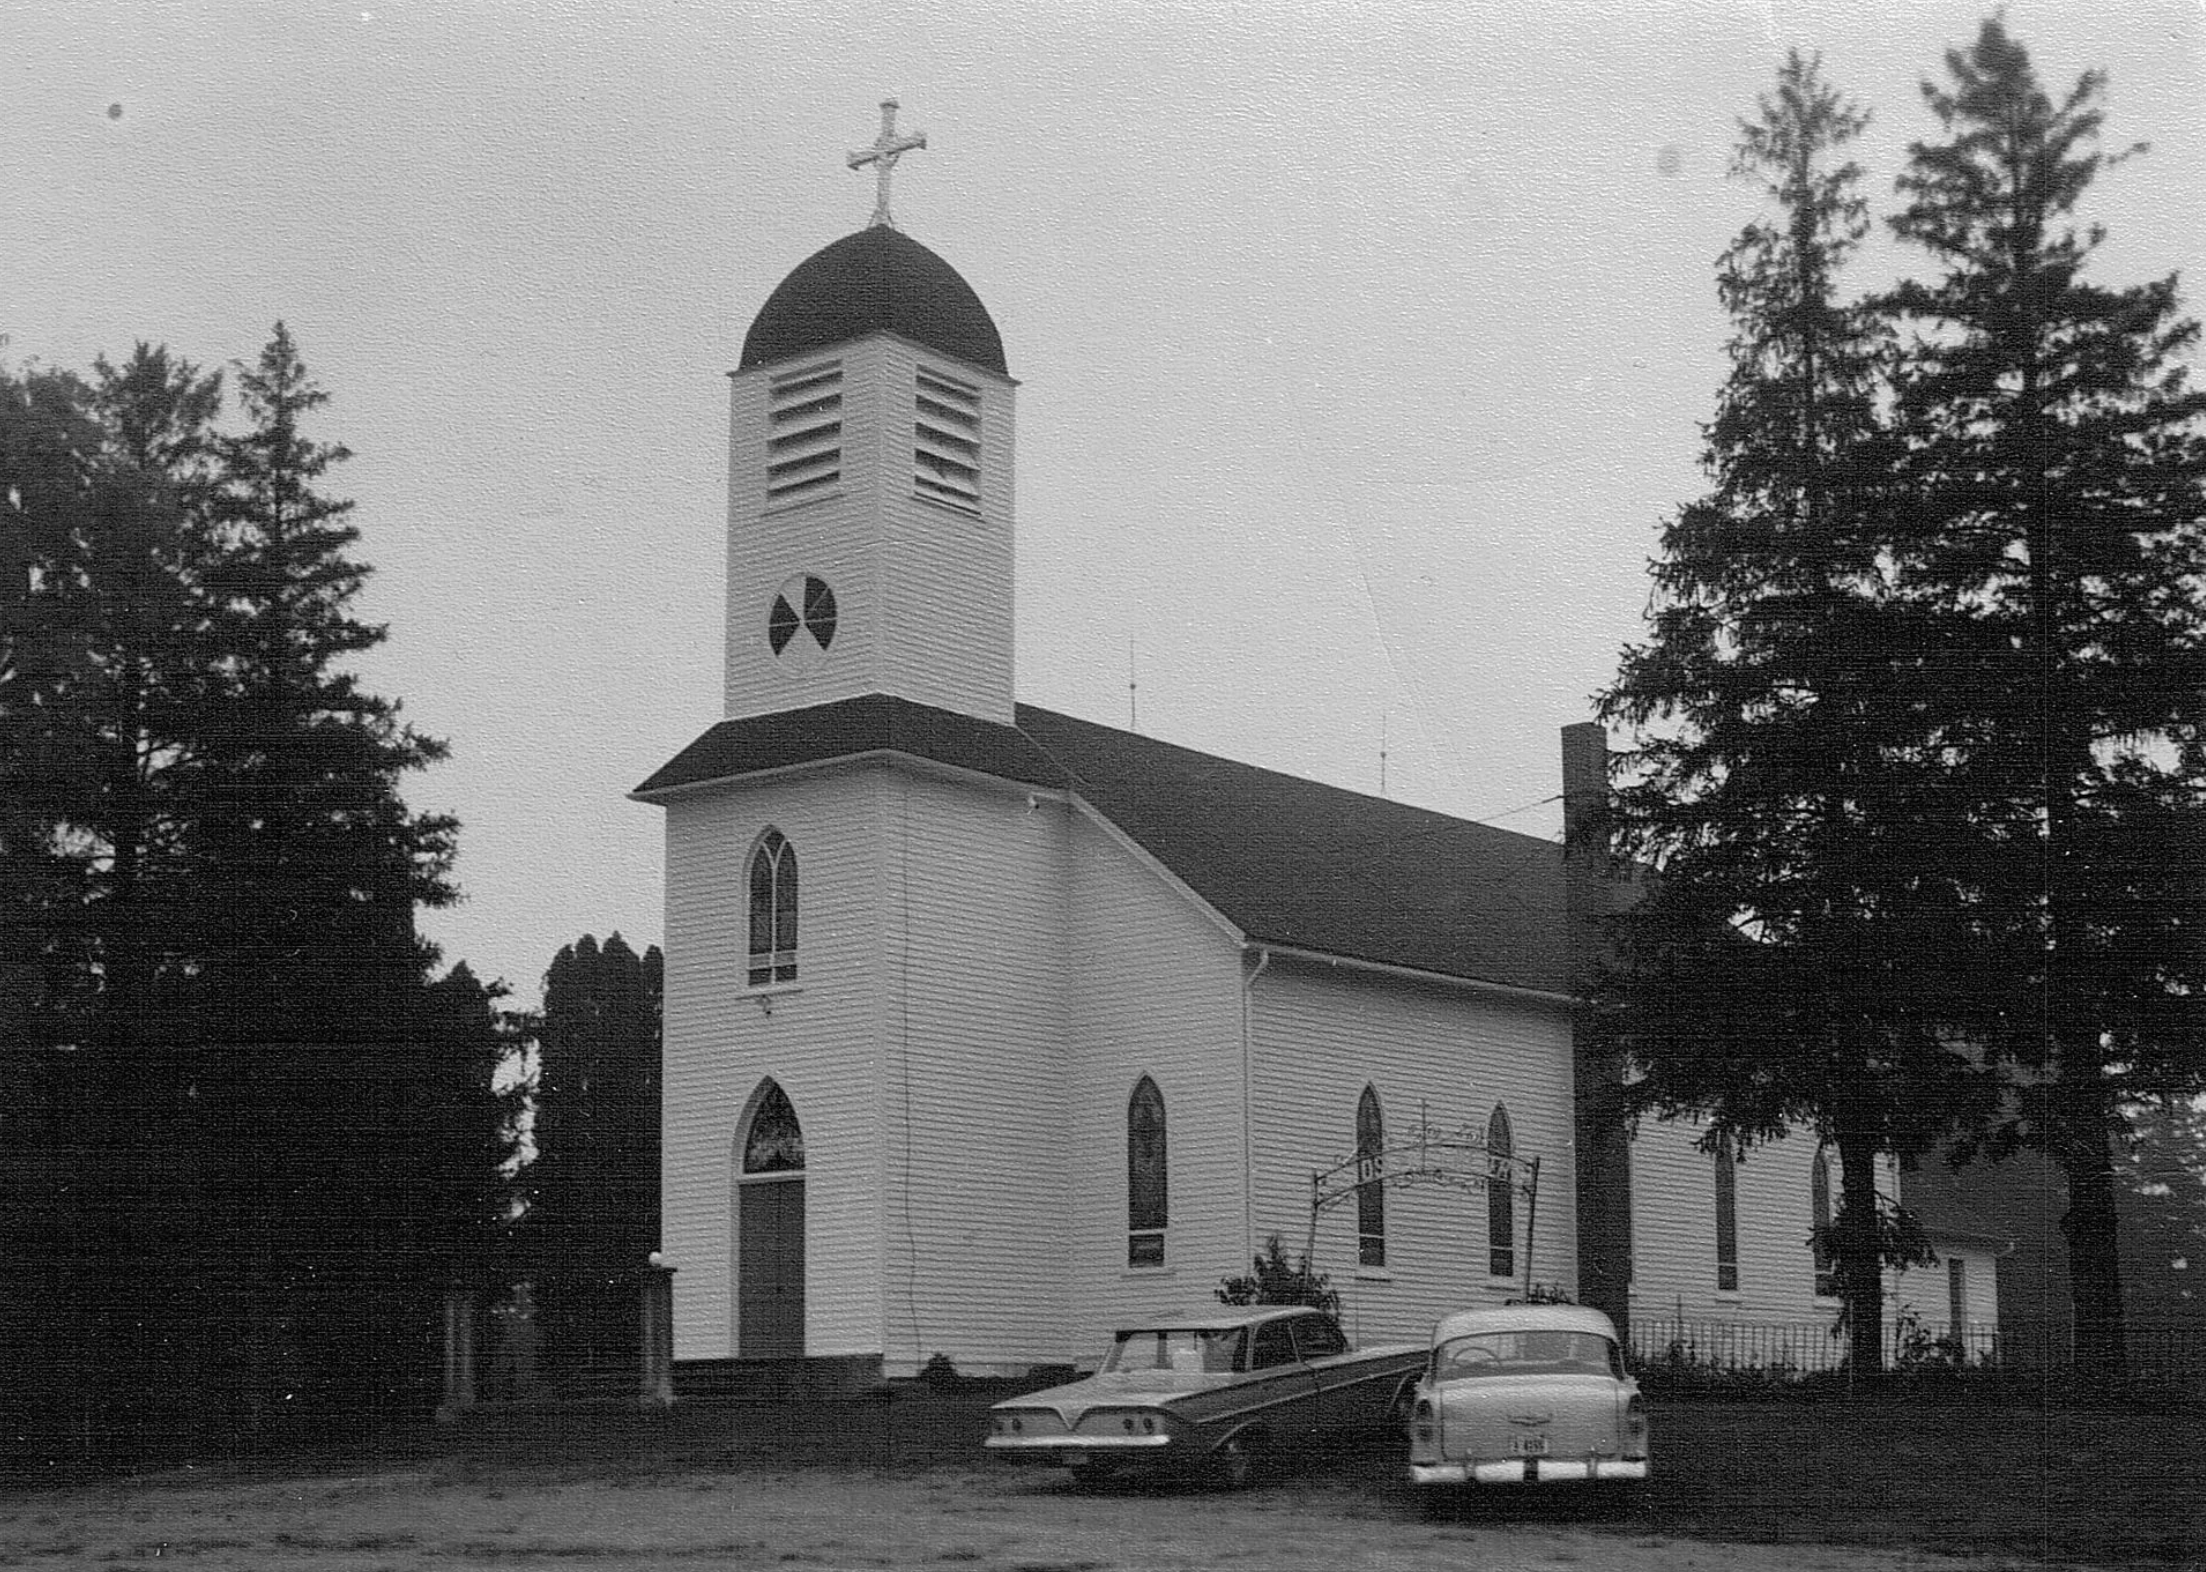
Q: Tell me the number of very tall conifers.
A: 2